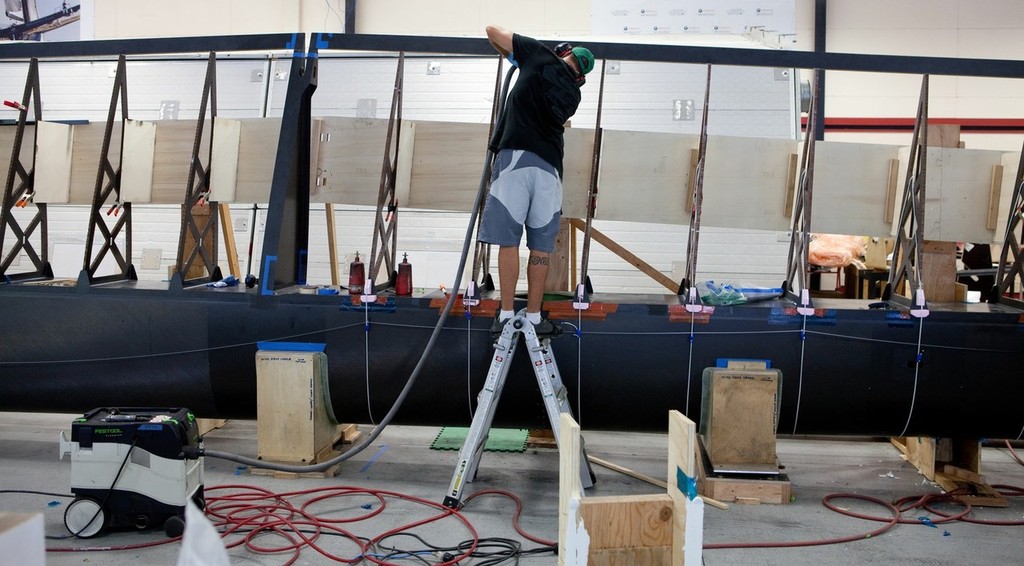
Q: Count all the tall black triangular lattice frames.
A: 10